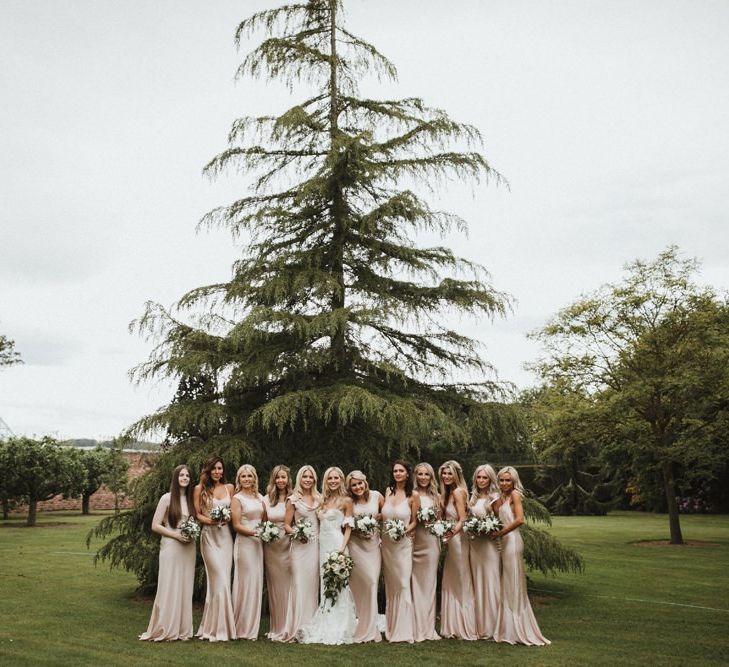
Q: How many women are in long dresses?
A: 12